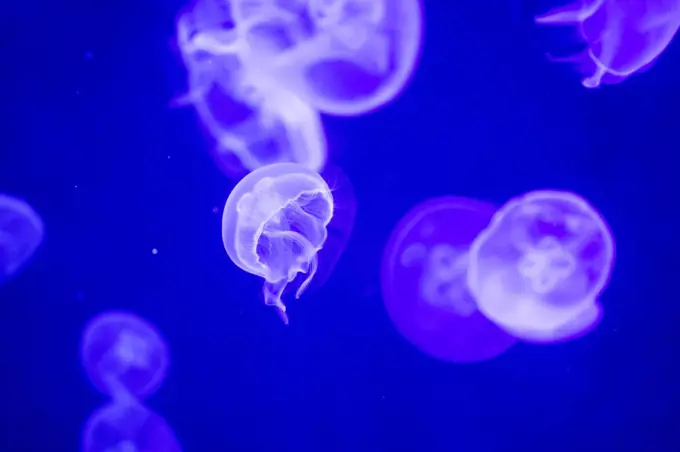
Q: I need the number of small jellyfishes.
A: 3